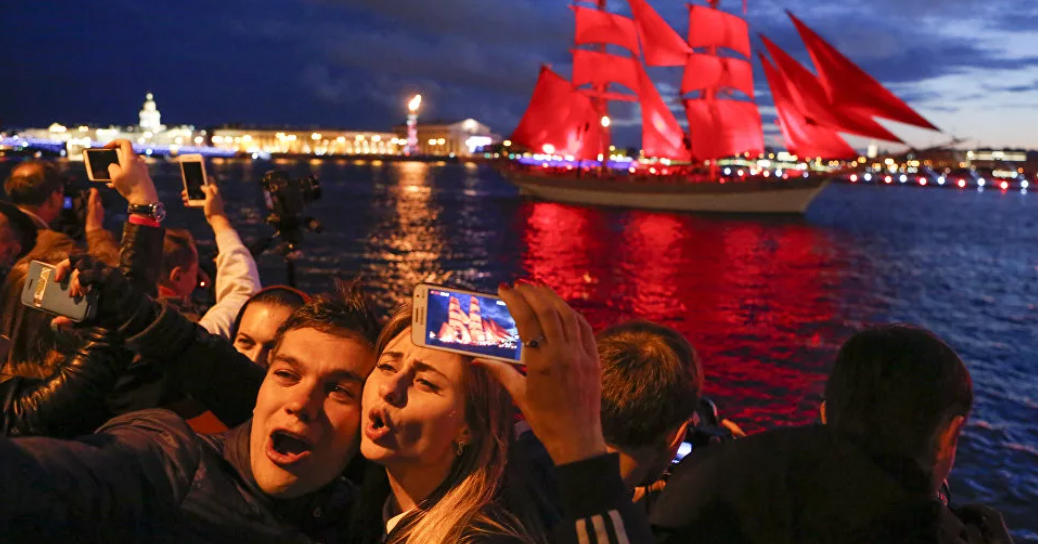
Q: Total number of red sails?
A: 11